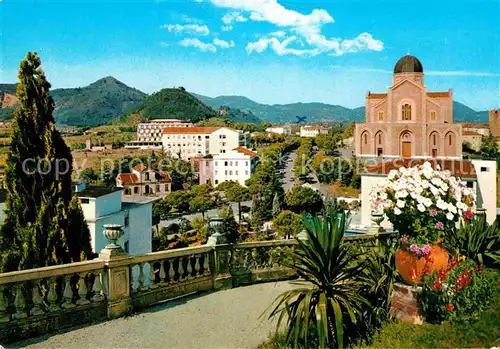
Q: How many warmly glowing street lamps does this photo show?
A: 0